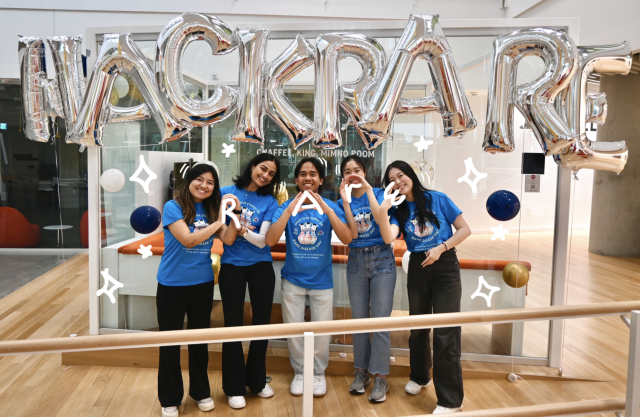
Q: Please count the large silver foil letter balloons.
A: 8